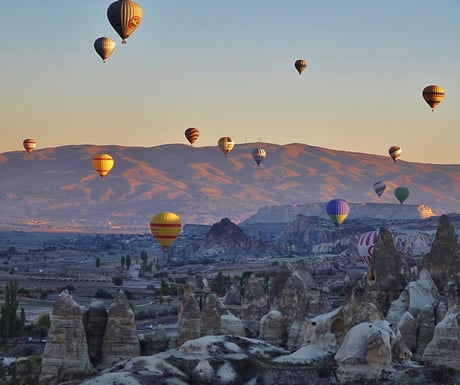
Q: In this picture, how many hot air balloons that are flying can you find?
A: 15